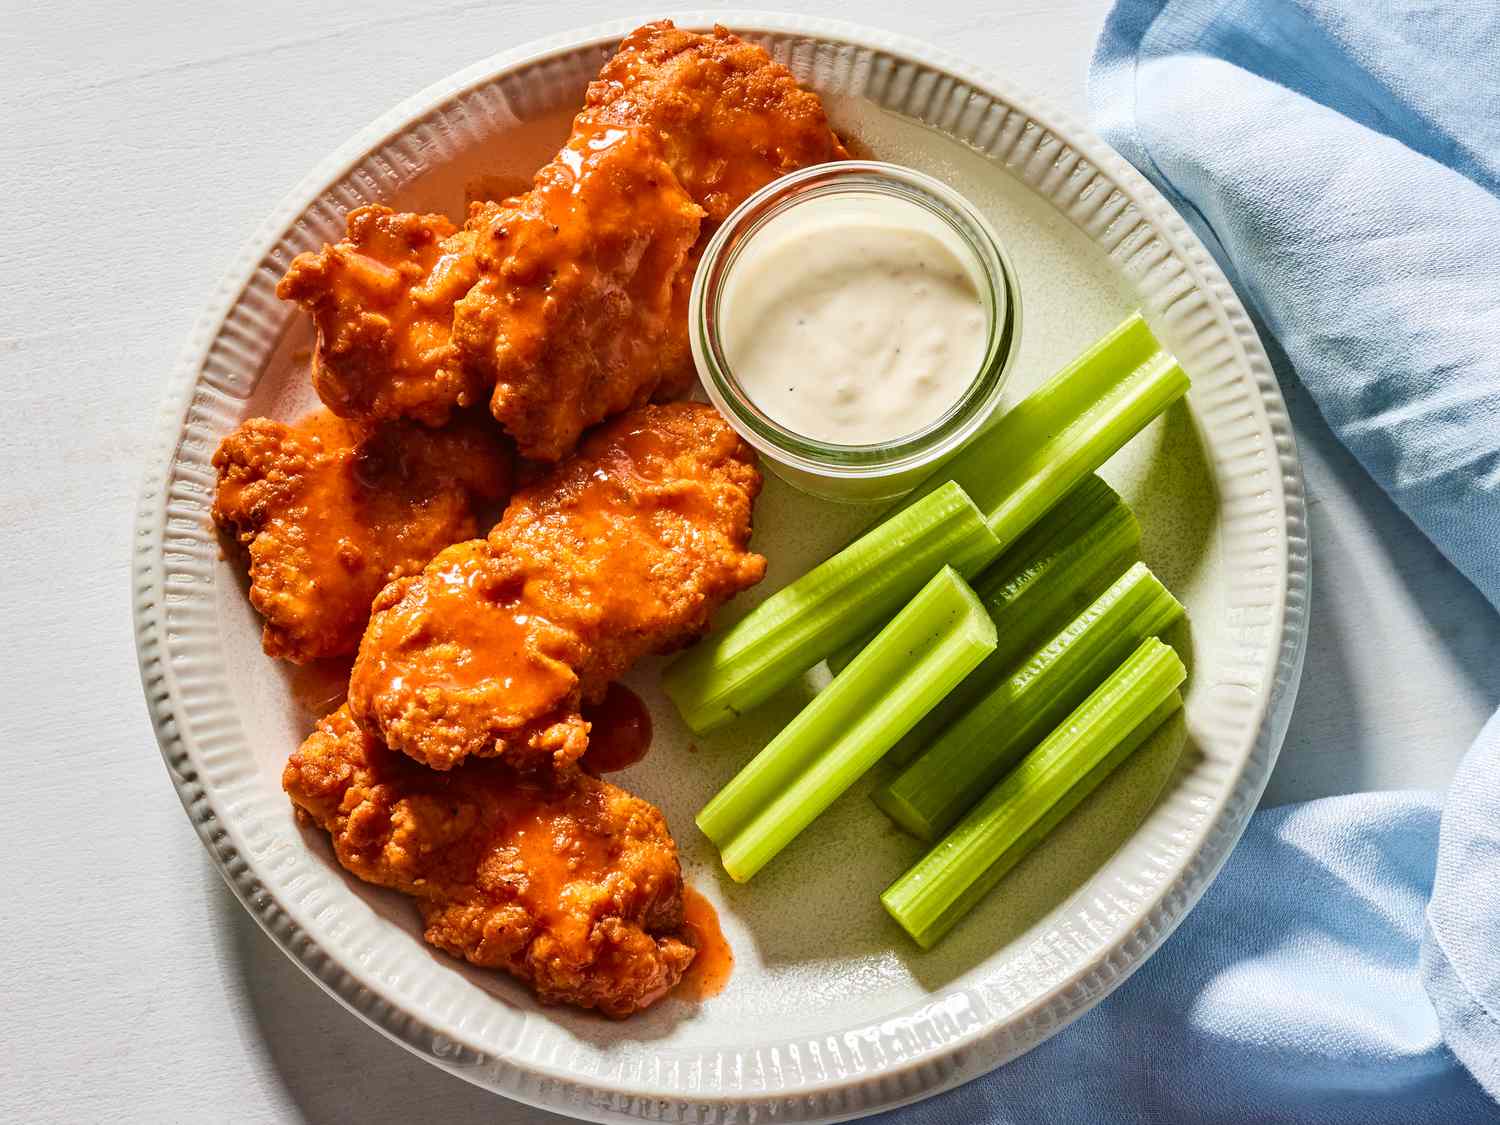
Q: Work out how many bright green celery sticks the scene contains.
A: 6